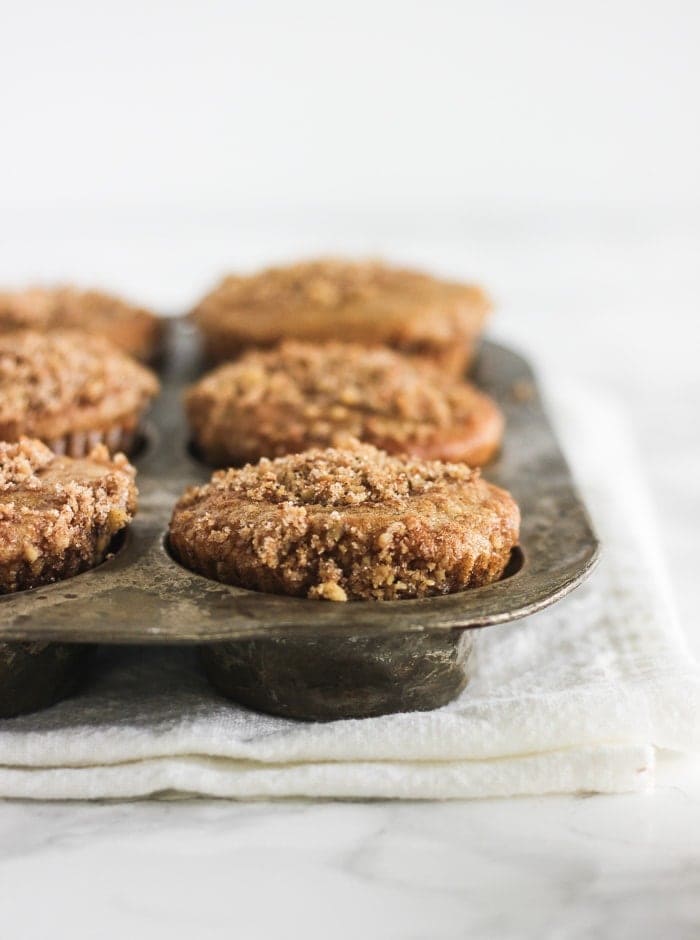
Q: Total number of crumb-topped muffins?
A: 6